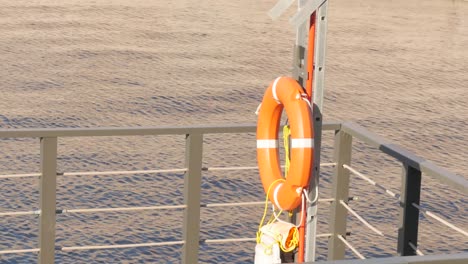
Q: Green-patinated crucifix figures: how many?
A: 0